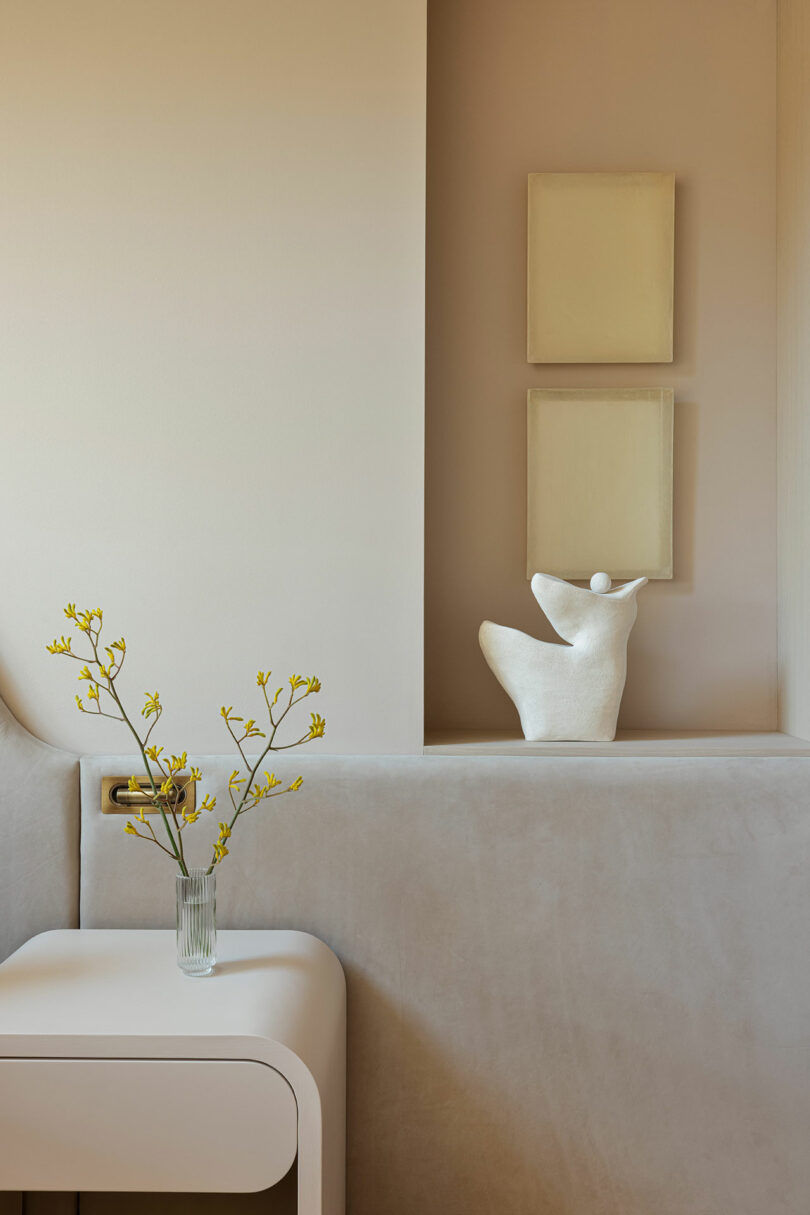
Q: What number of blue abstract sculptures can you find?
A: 0